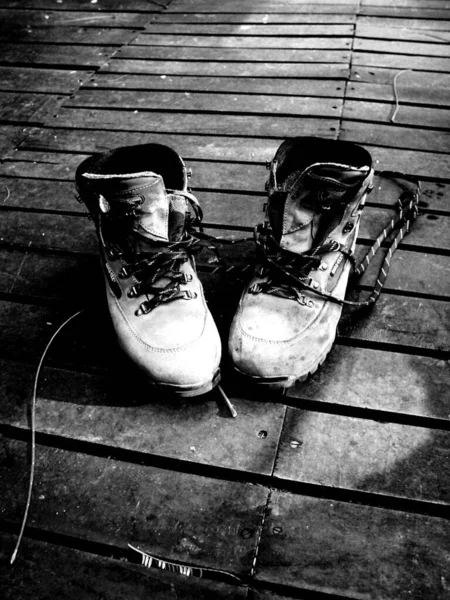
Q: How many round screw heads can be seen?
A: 4